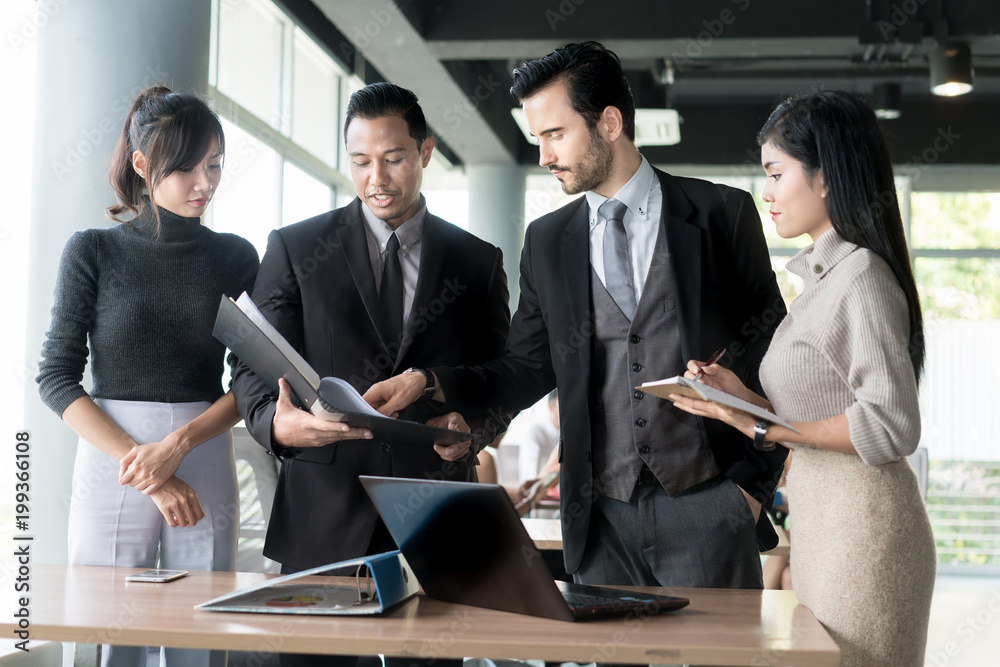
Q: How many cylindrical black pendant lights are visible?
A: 2